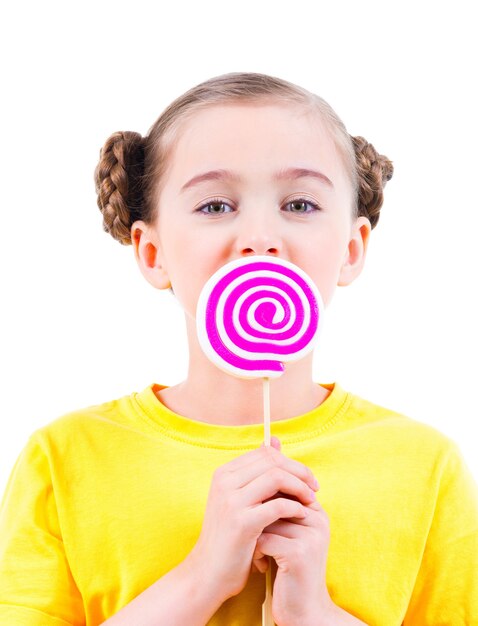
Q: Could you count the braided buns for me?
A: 2